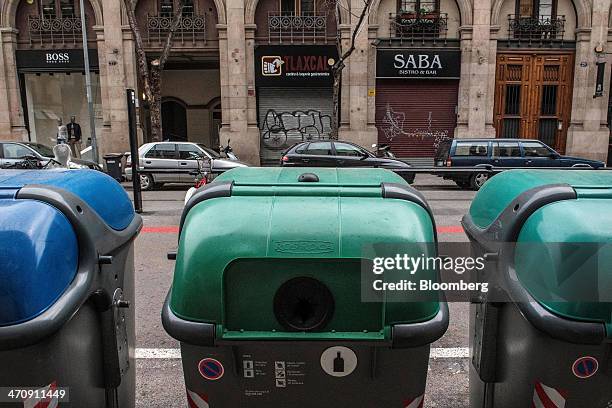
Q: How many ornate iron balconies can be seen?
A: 5